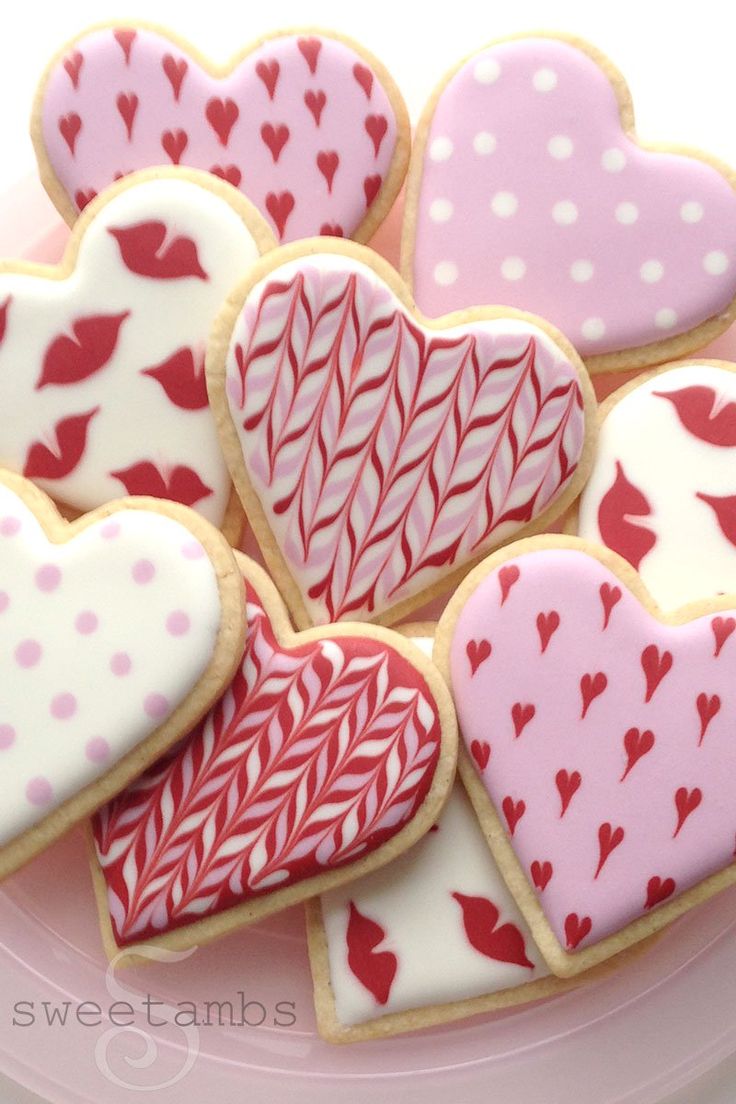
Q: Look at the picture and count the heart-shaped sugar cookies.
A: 9